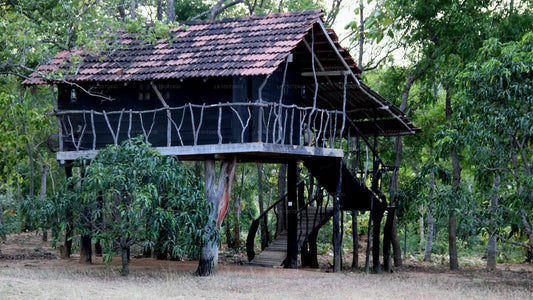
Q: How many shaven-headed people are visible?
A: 0